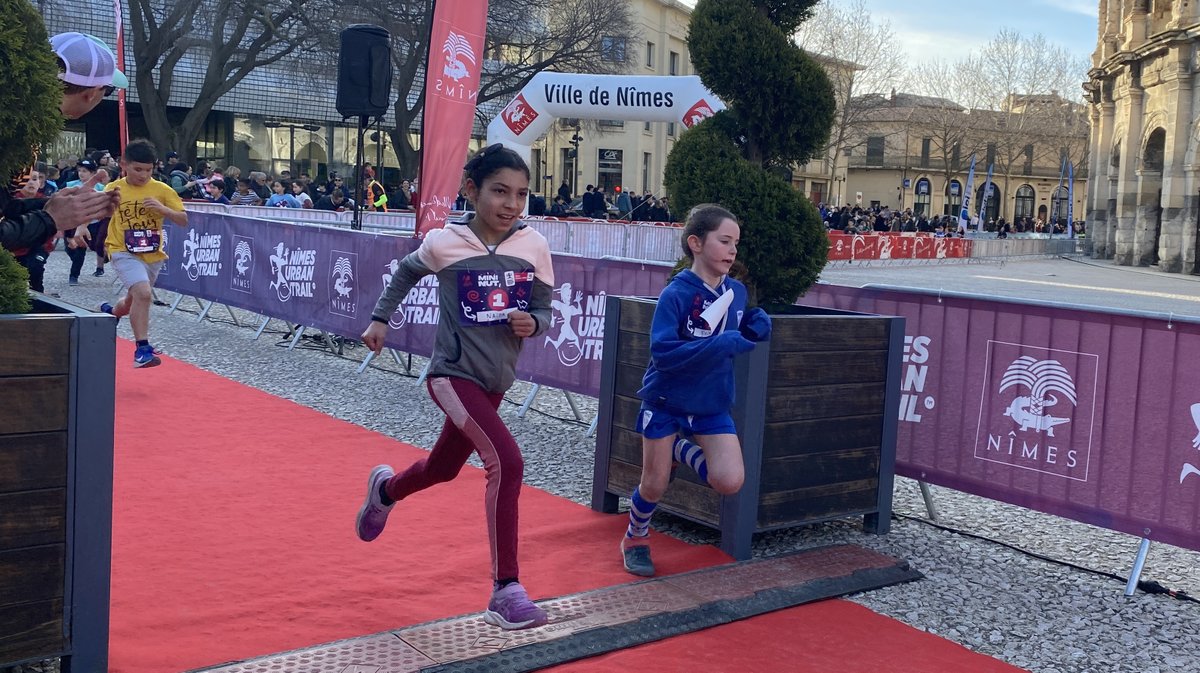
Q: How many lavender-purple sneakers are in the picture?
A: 2